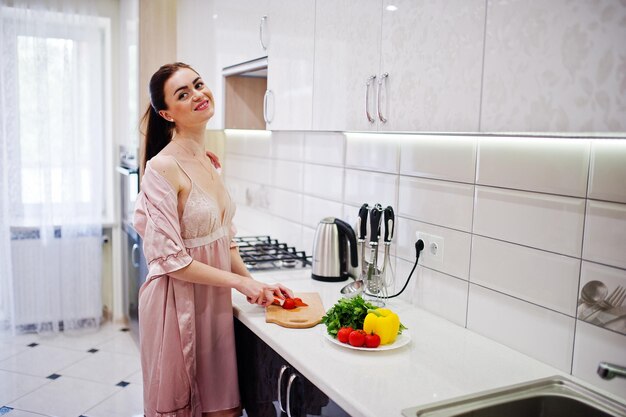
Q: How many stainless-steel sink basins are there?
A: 1